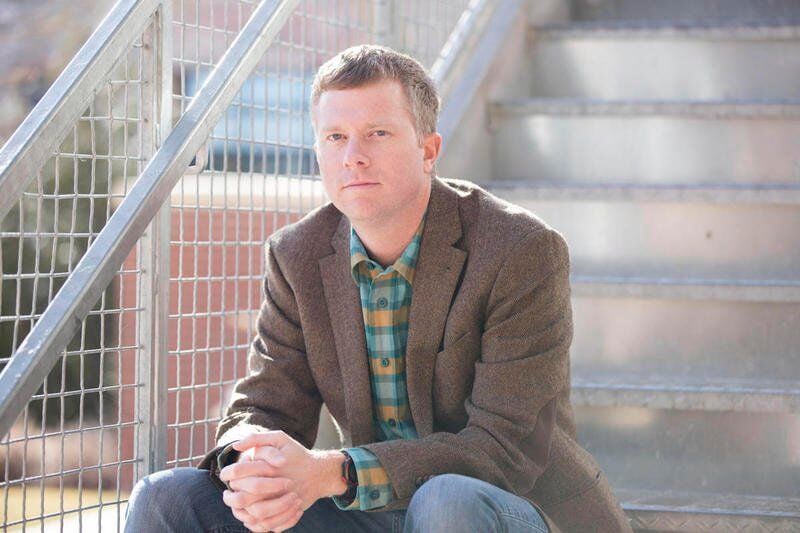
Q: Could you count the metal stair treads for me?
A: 6